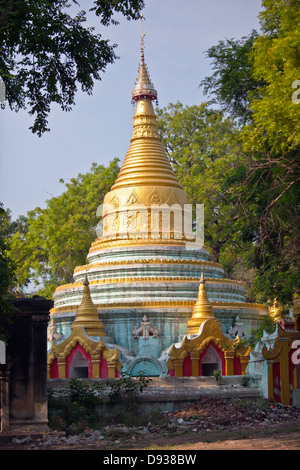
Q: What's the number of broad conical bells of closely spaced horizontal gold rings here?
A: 1